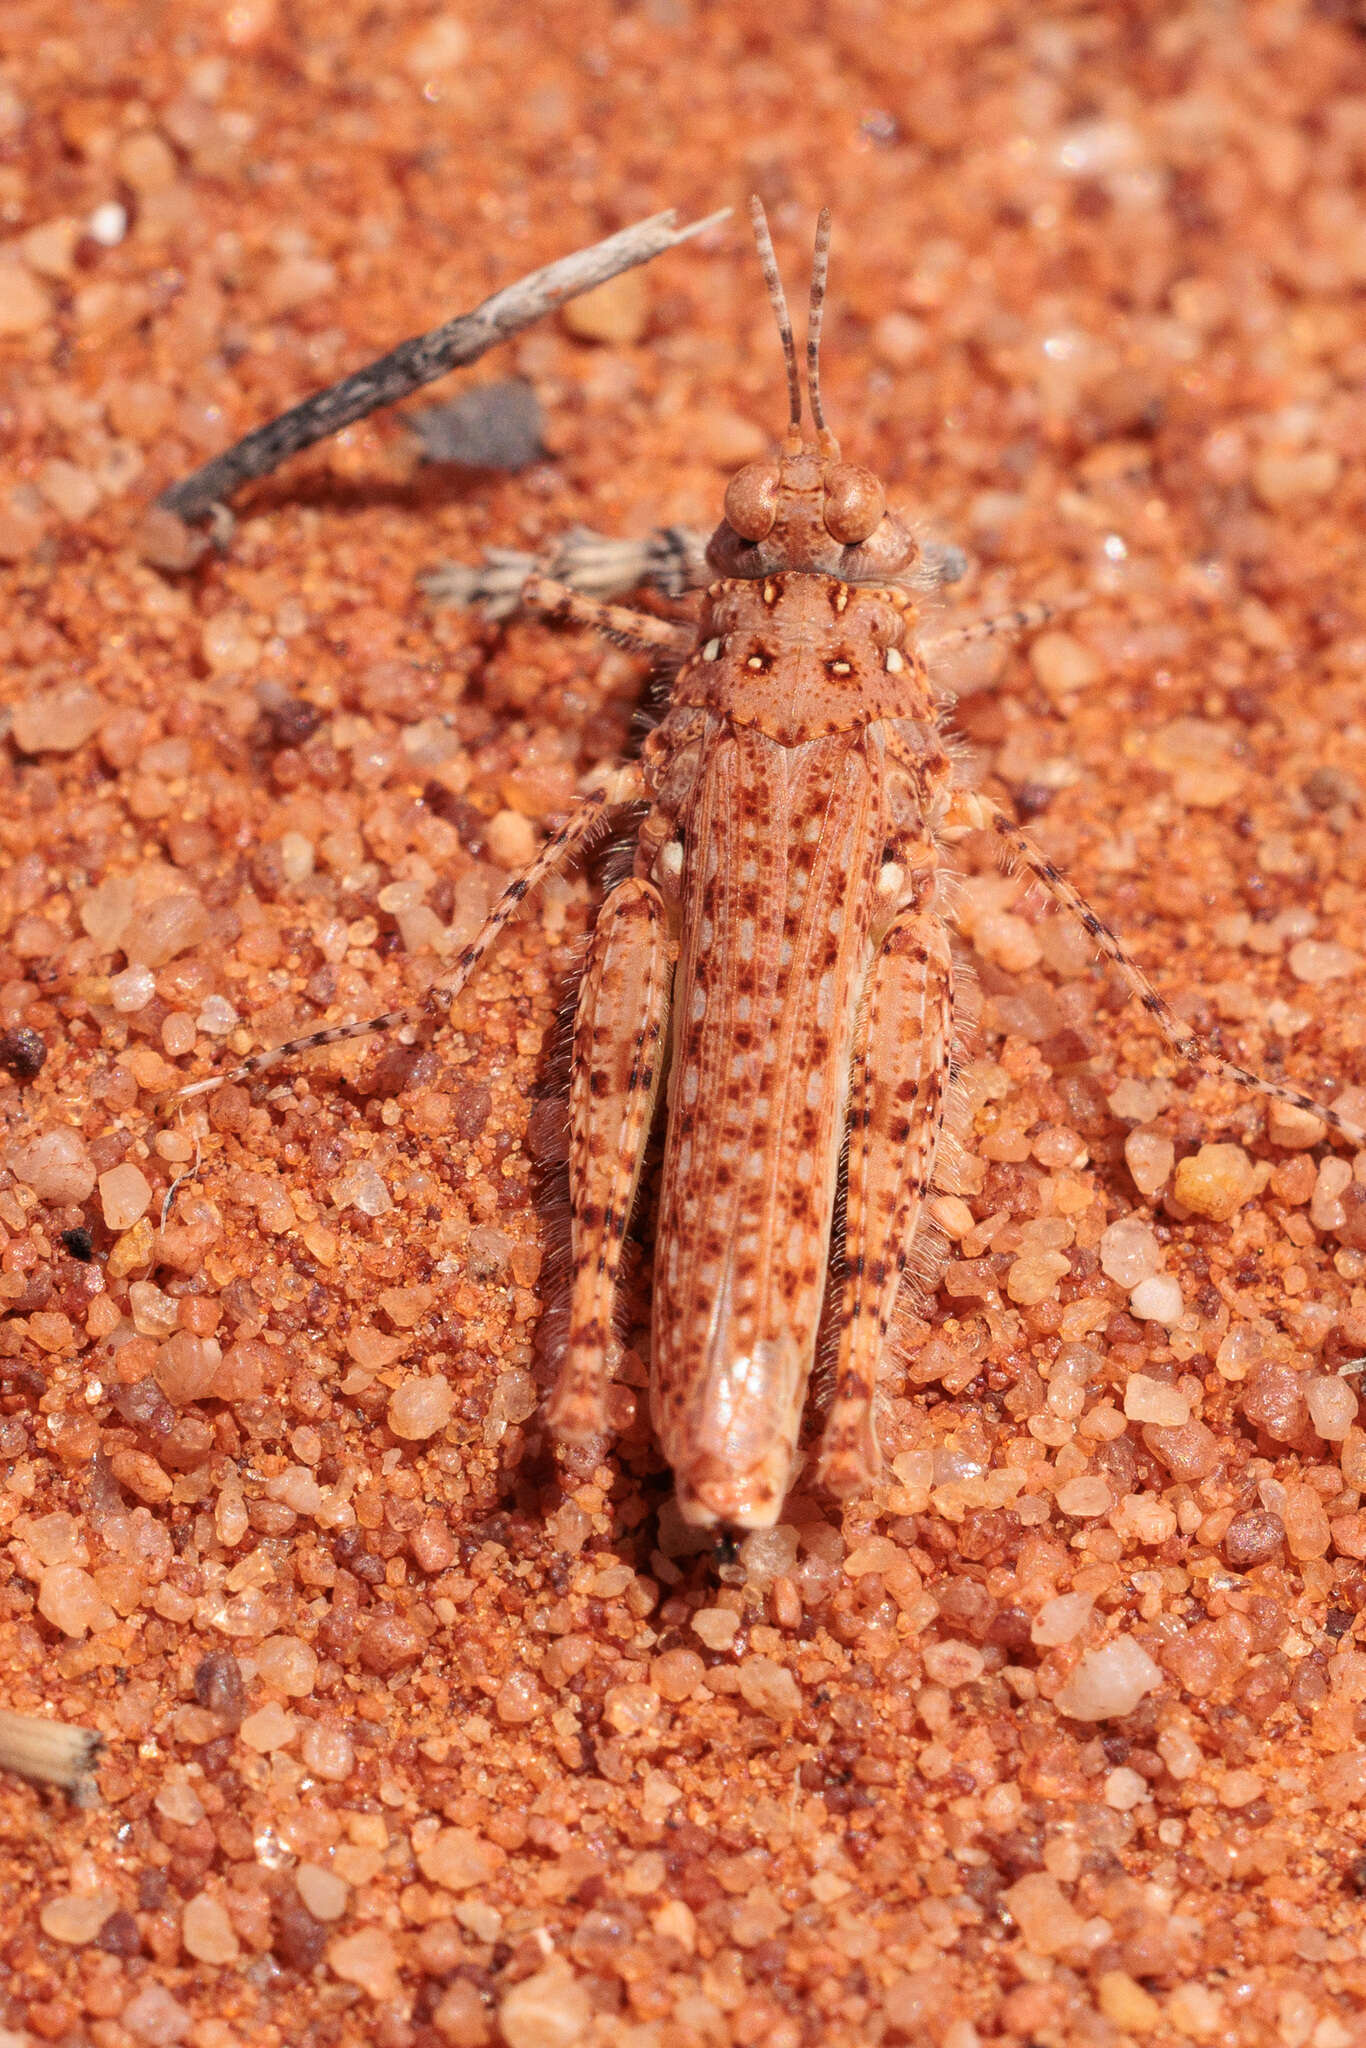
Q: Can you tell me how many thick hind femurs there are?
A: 2